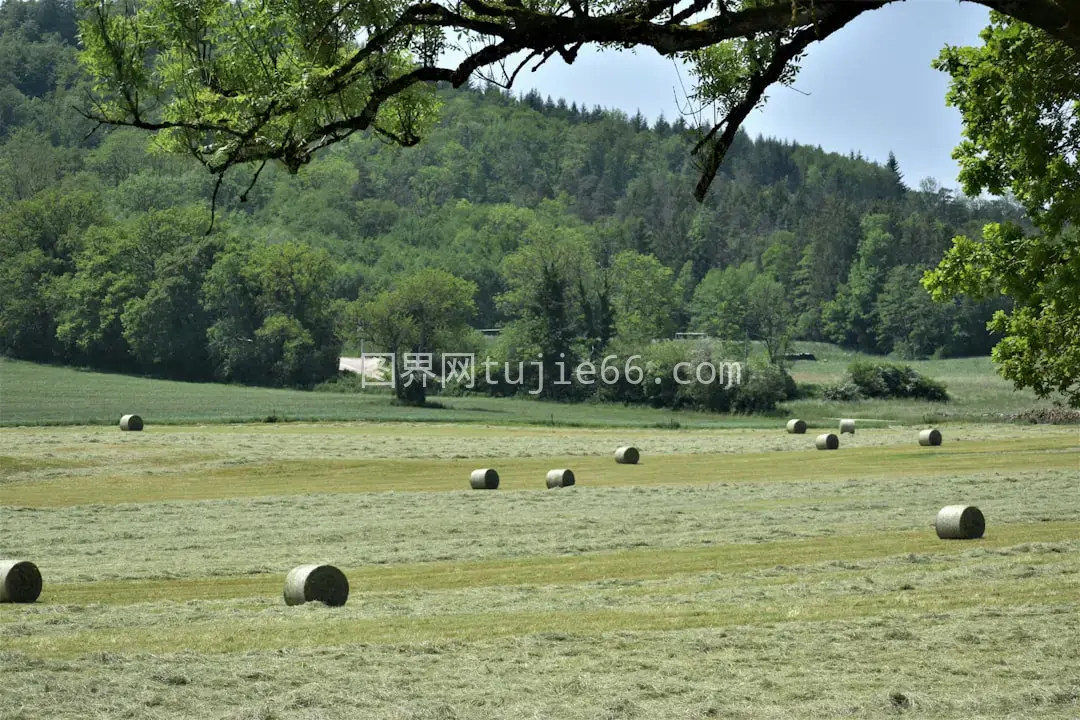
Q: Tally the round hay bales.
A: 11